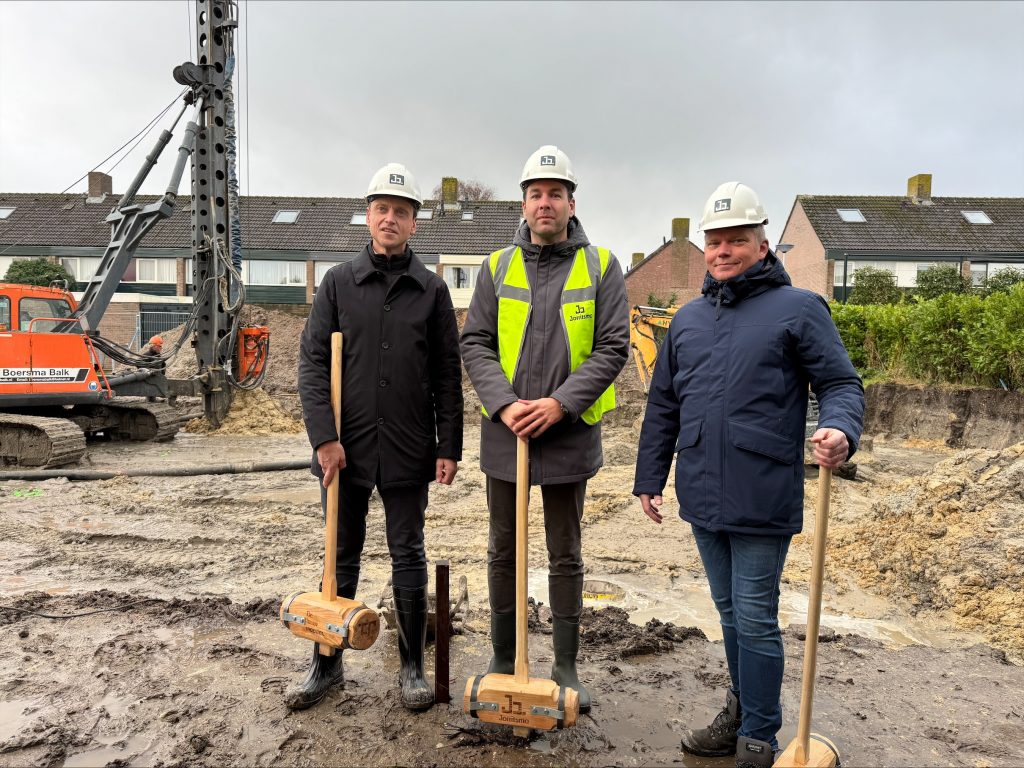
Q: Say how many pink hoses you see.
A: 0